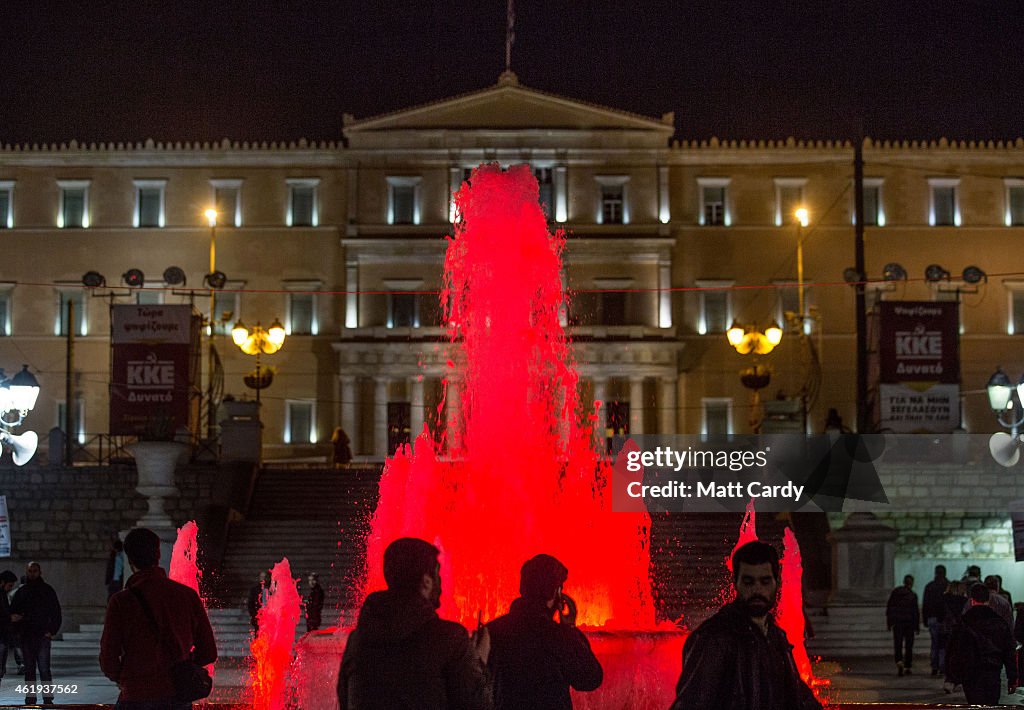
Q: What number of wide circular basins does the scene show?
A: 1